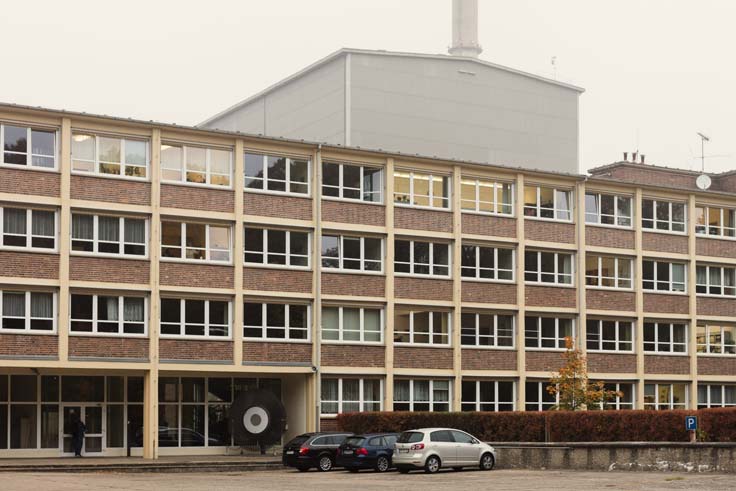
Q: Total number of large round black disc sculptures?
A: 1